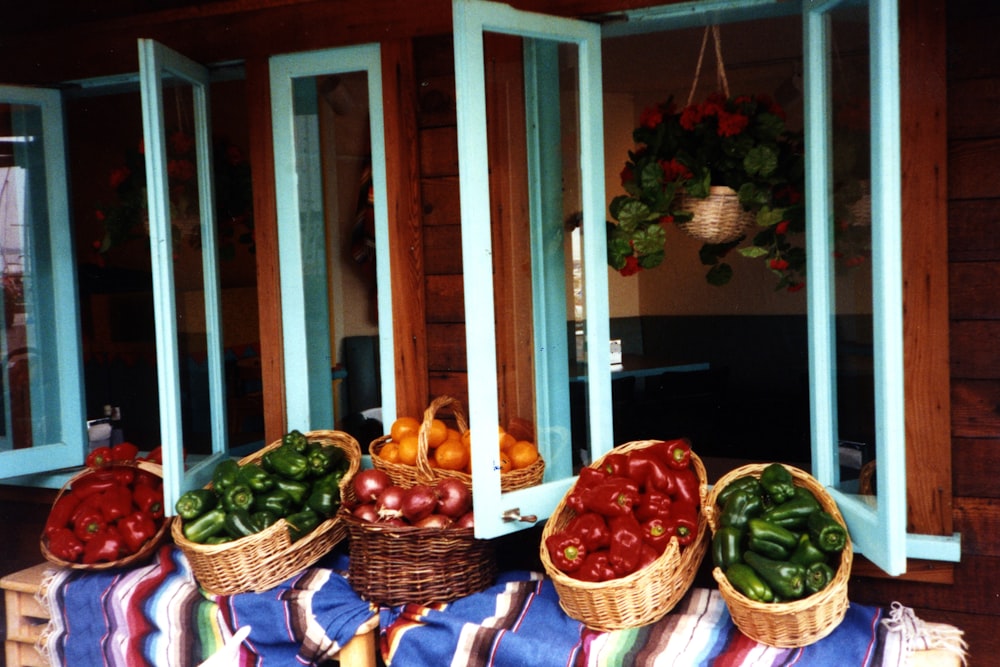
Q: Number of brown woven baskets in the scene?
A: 6